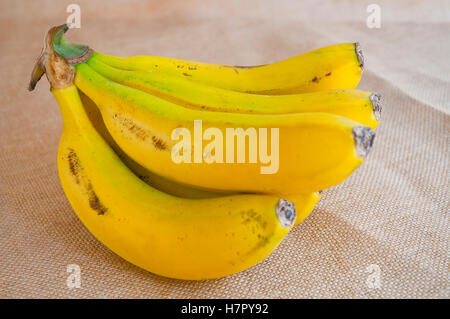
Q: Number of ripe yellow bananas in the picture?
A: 5